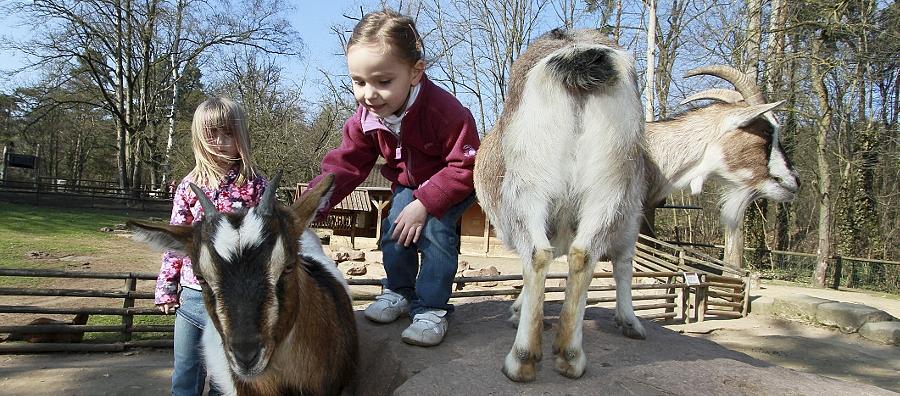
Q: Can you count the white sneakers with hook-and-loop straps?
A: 2